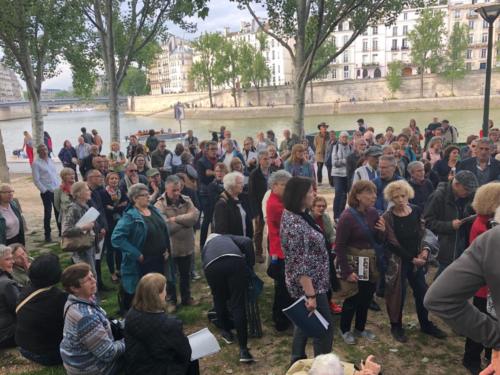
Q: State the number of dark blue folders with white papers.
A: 1